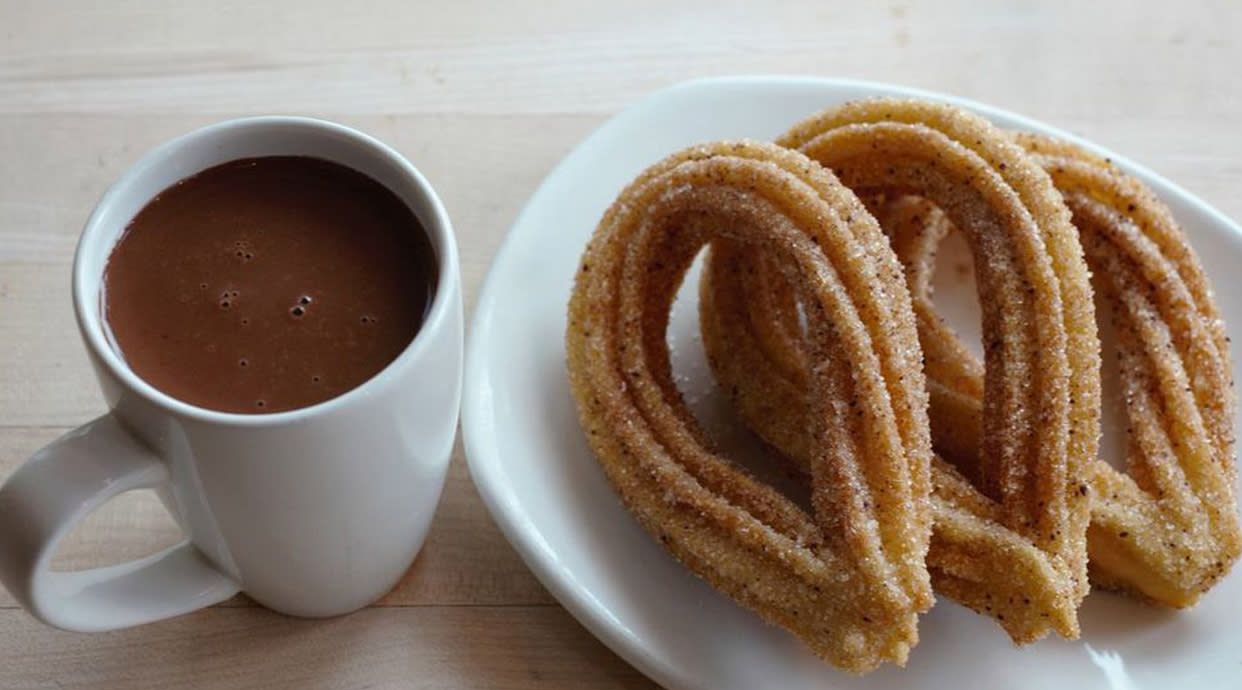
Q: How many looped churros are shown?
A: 3